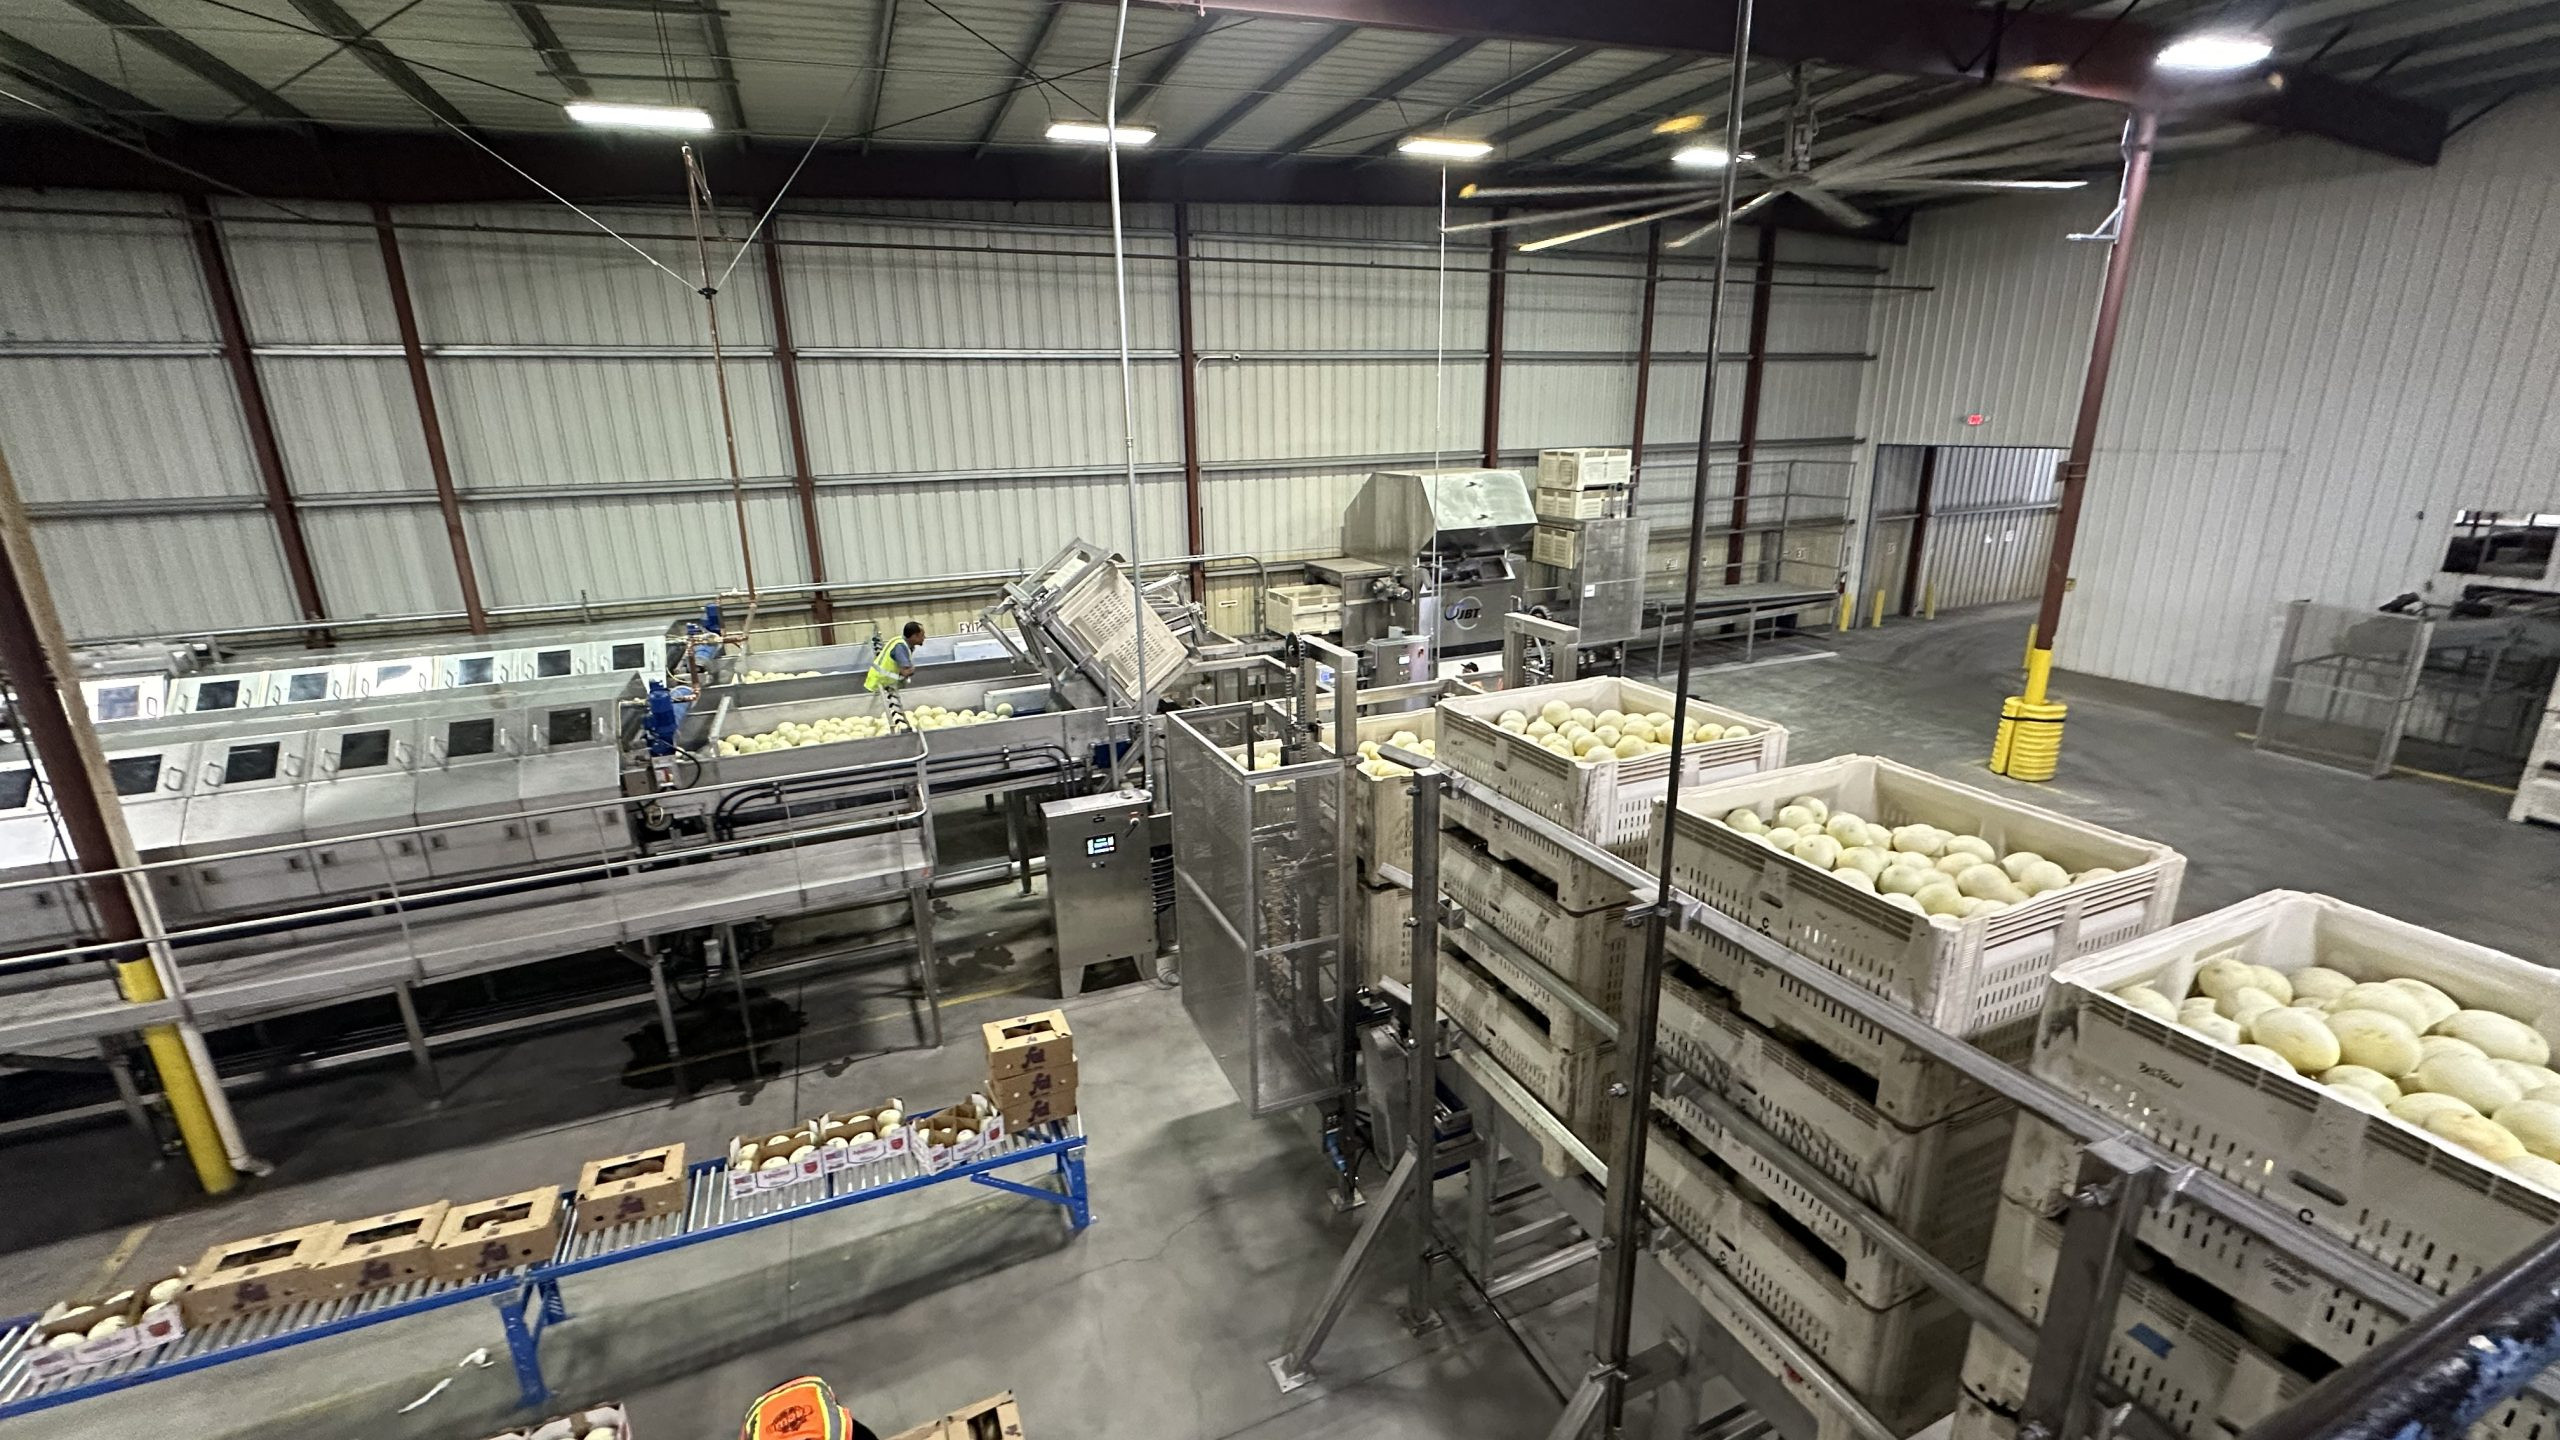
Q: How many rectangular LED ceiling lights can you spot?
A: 5